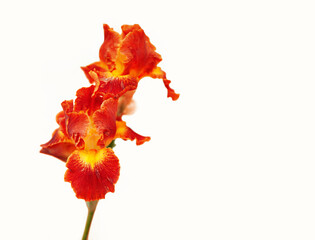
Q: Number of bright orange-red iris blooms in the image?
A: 2